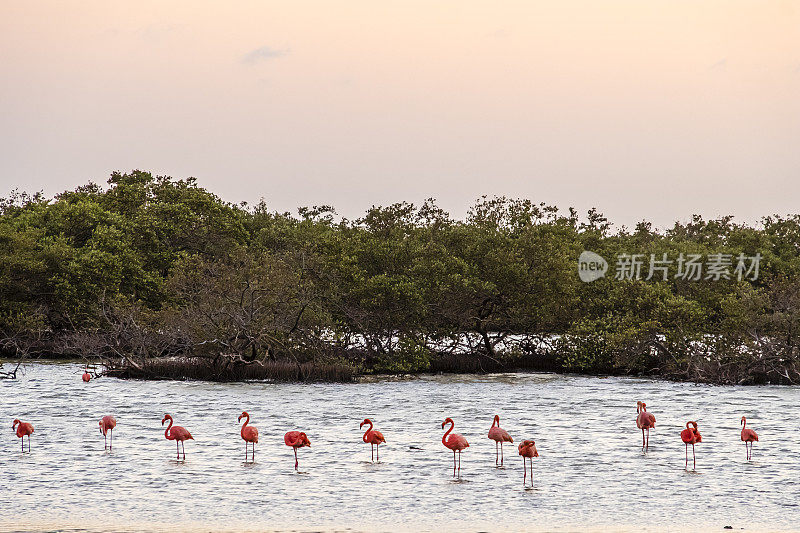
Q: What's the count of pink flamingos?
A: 14